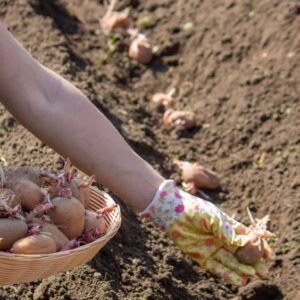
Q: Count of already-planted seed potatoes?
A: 5